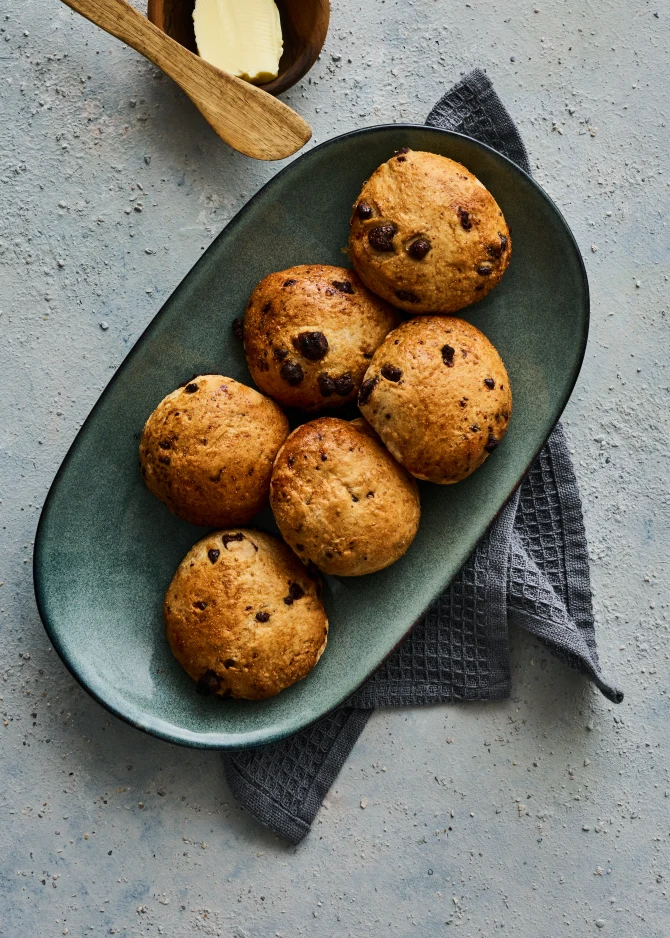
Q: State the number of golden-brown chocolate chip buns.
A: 6